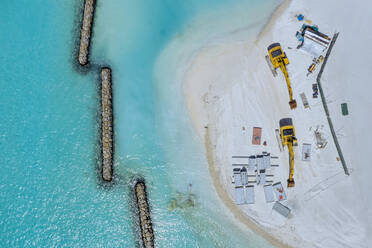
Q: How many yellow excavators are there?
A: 2